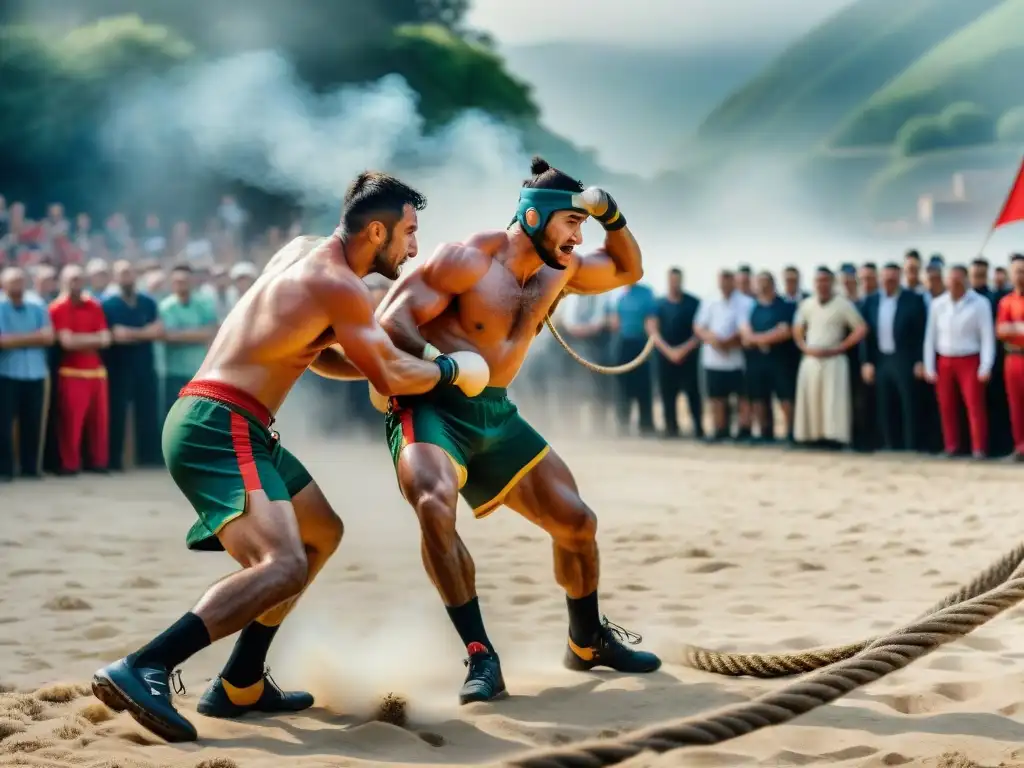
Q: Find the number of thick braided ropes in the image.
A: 2